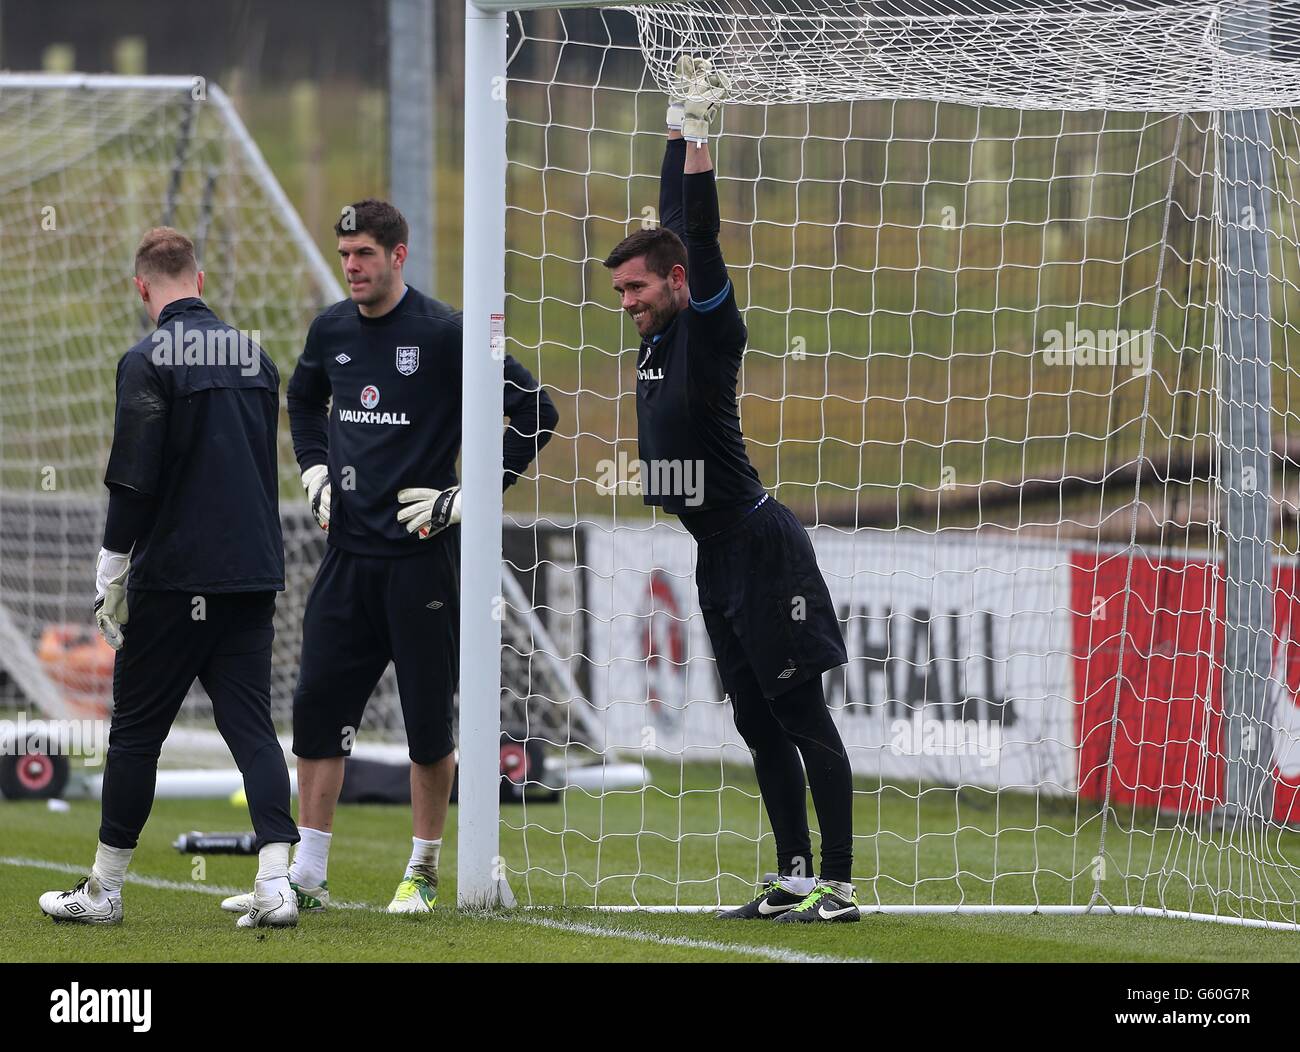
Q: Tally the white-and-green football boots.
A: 2